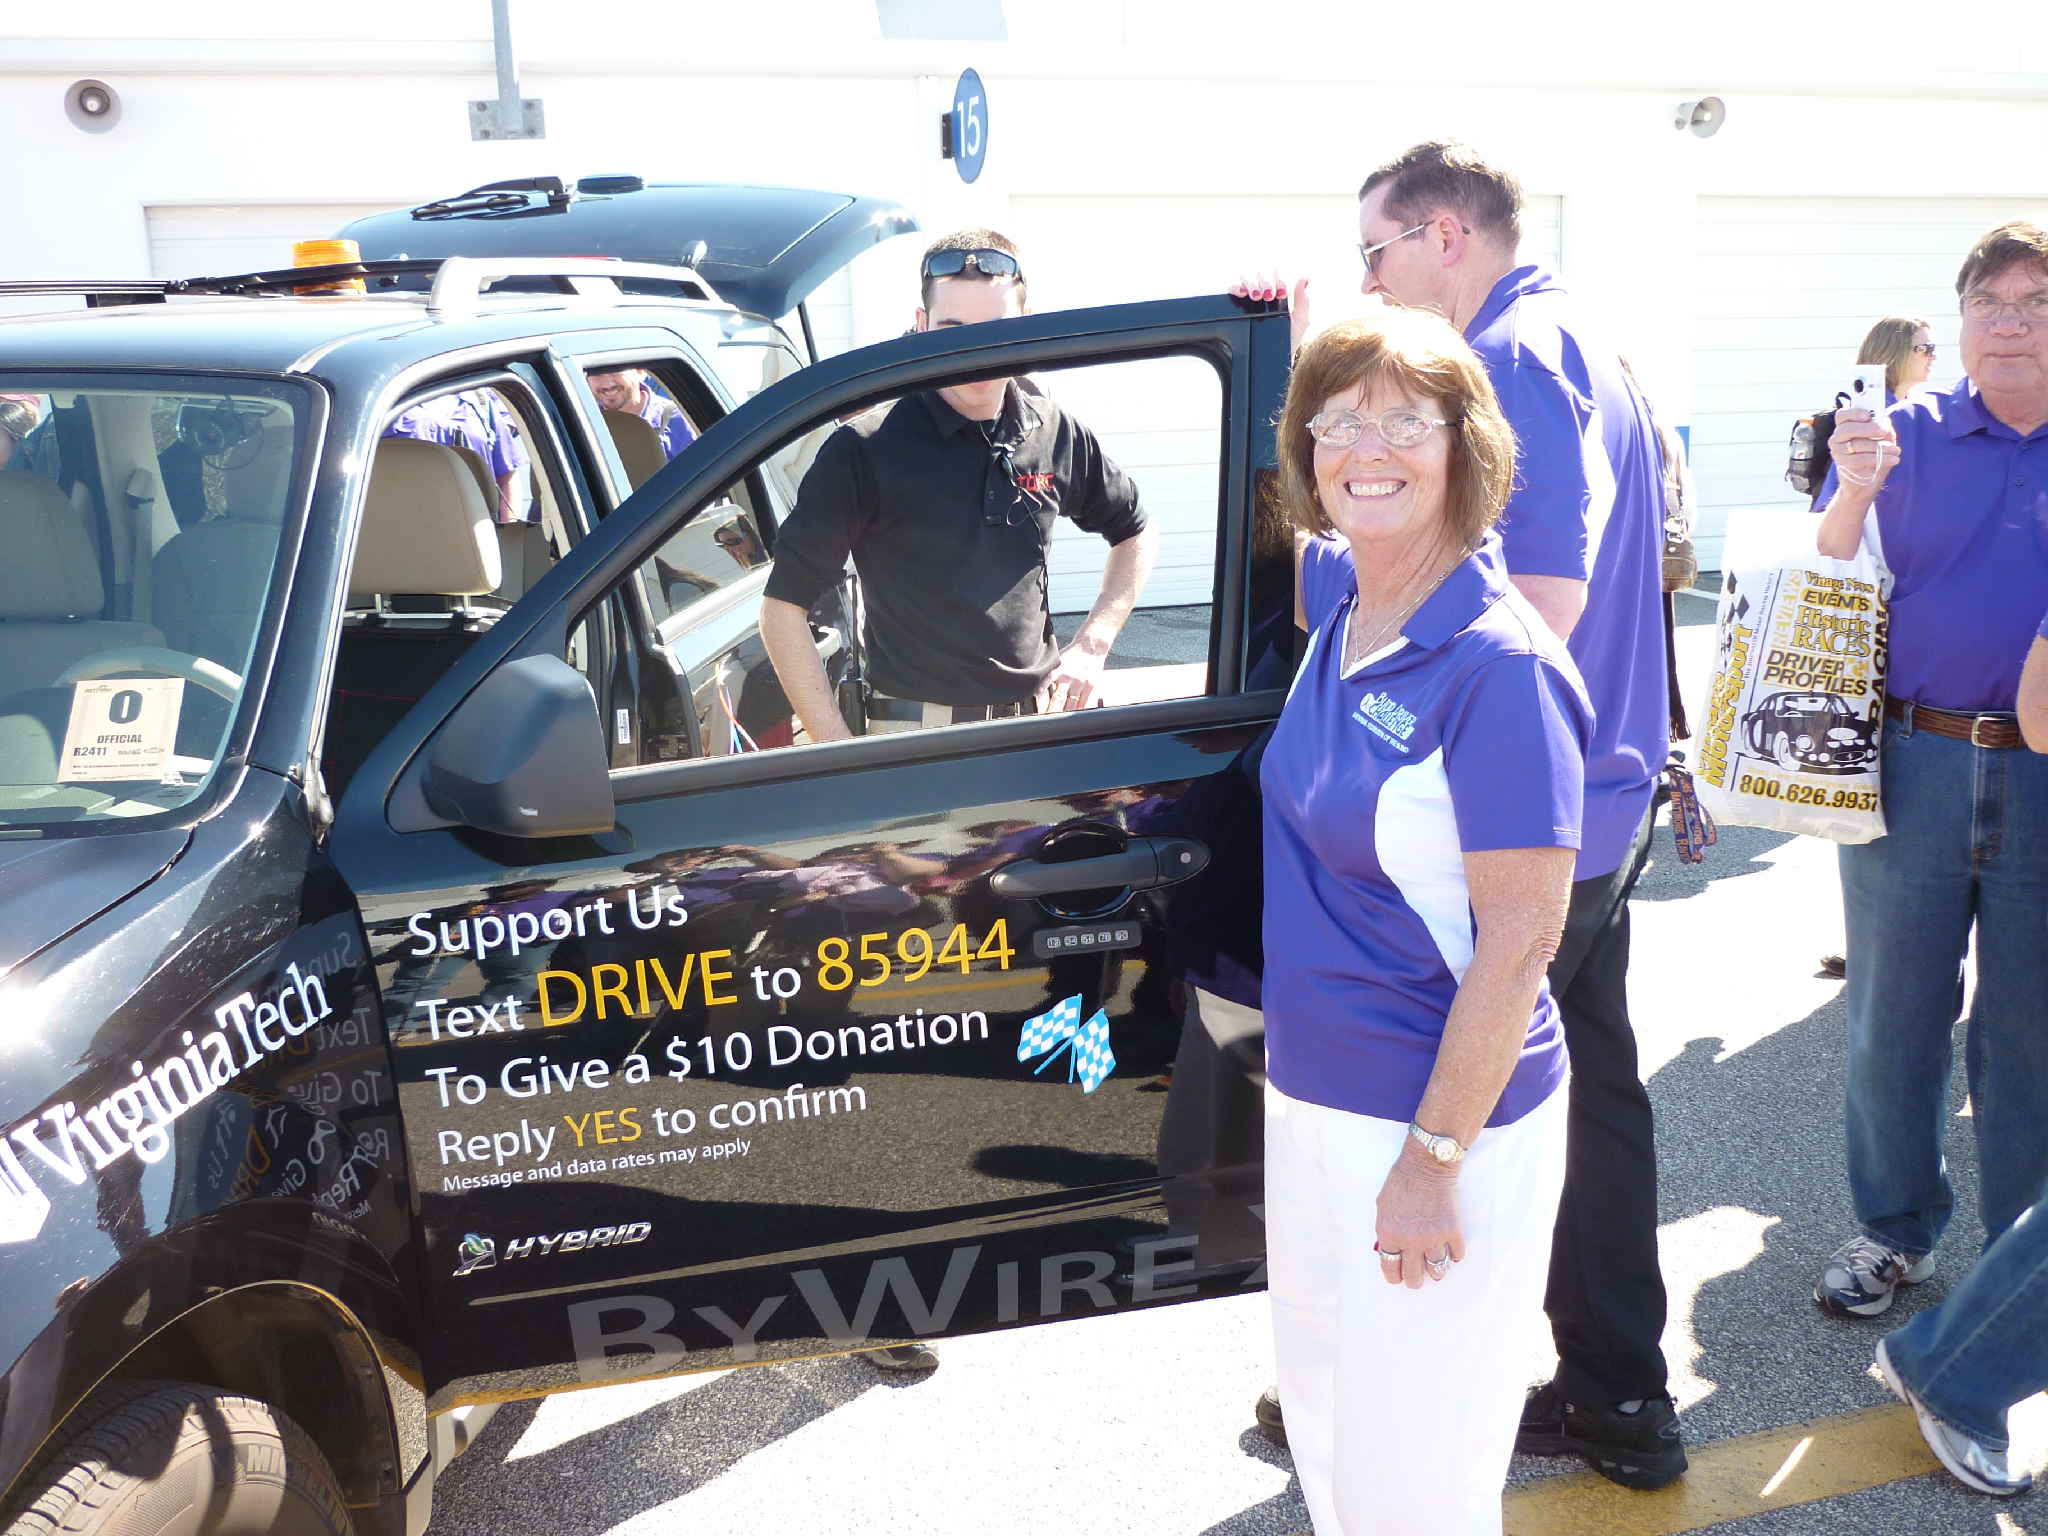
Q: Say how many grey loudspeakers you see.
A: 2